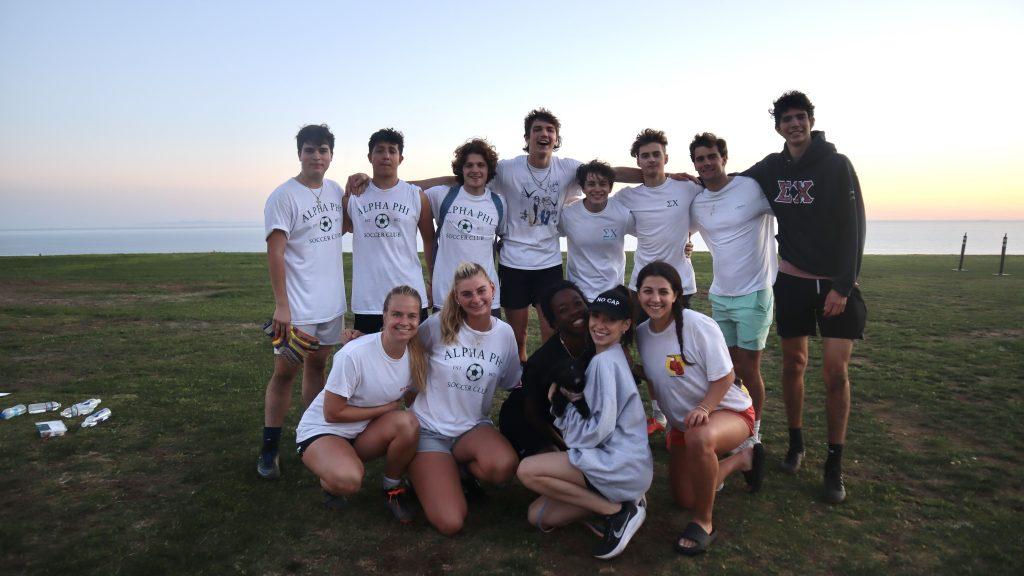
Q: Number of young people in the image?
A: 13